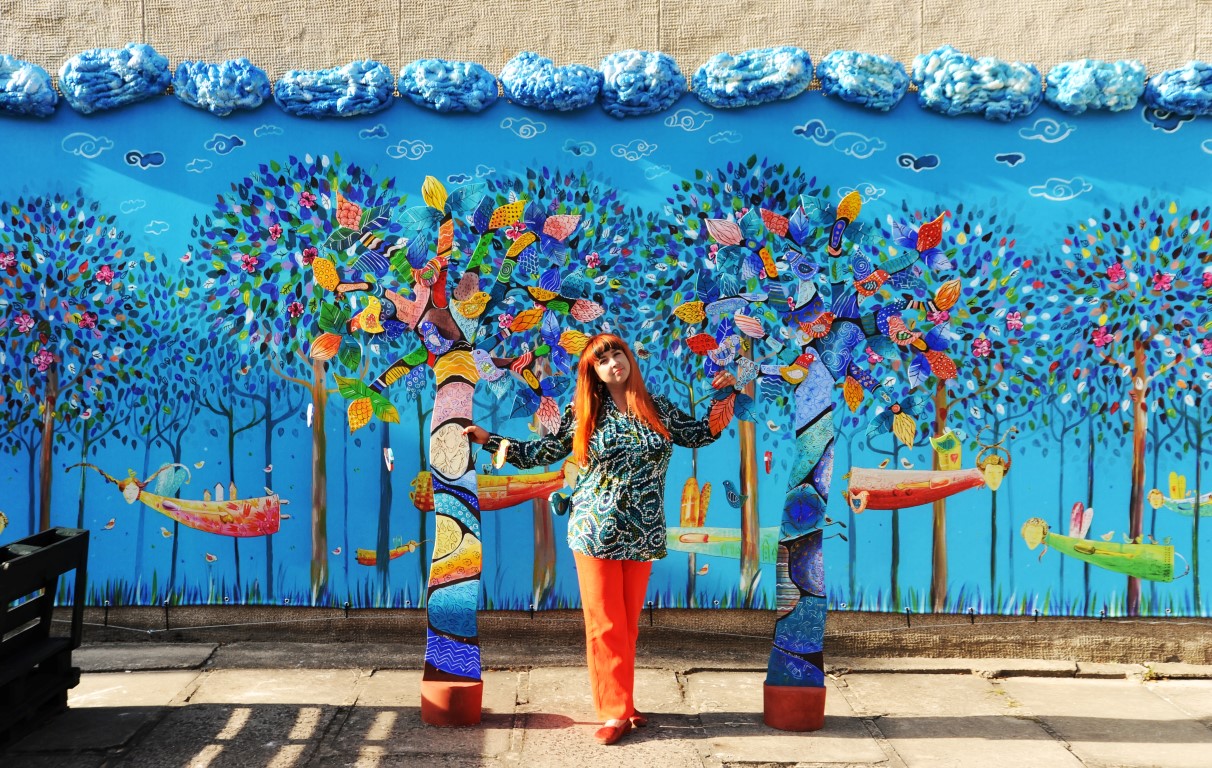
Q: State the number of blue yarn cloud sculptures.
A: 12